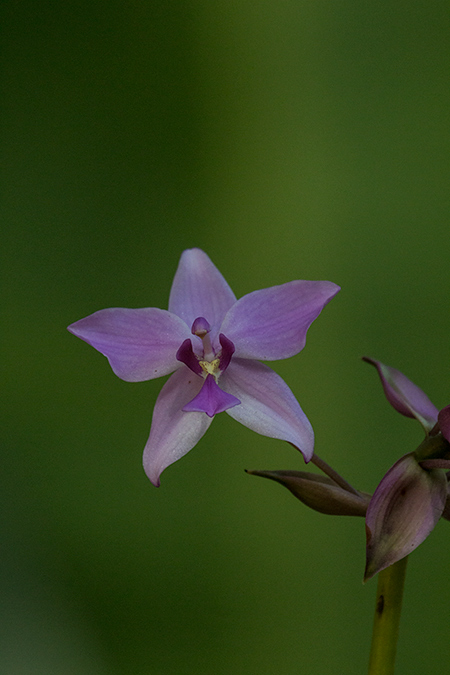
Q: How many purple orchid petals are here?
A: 5